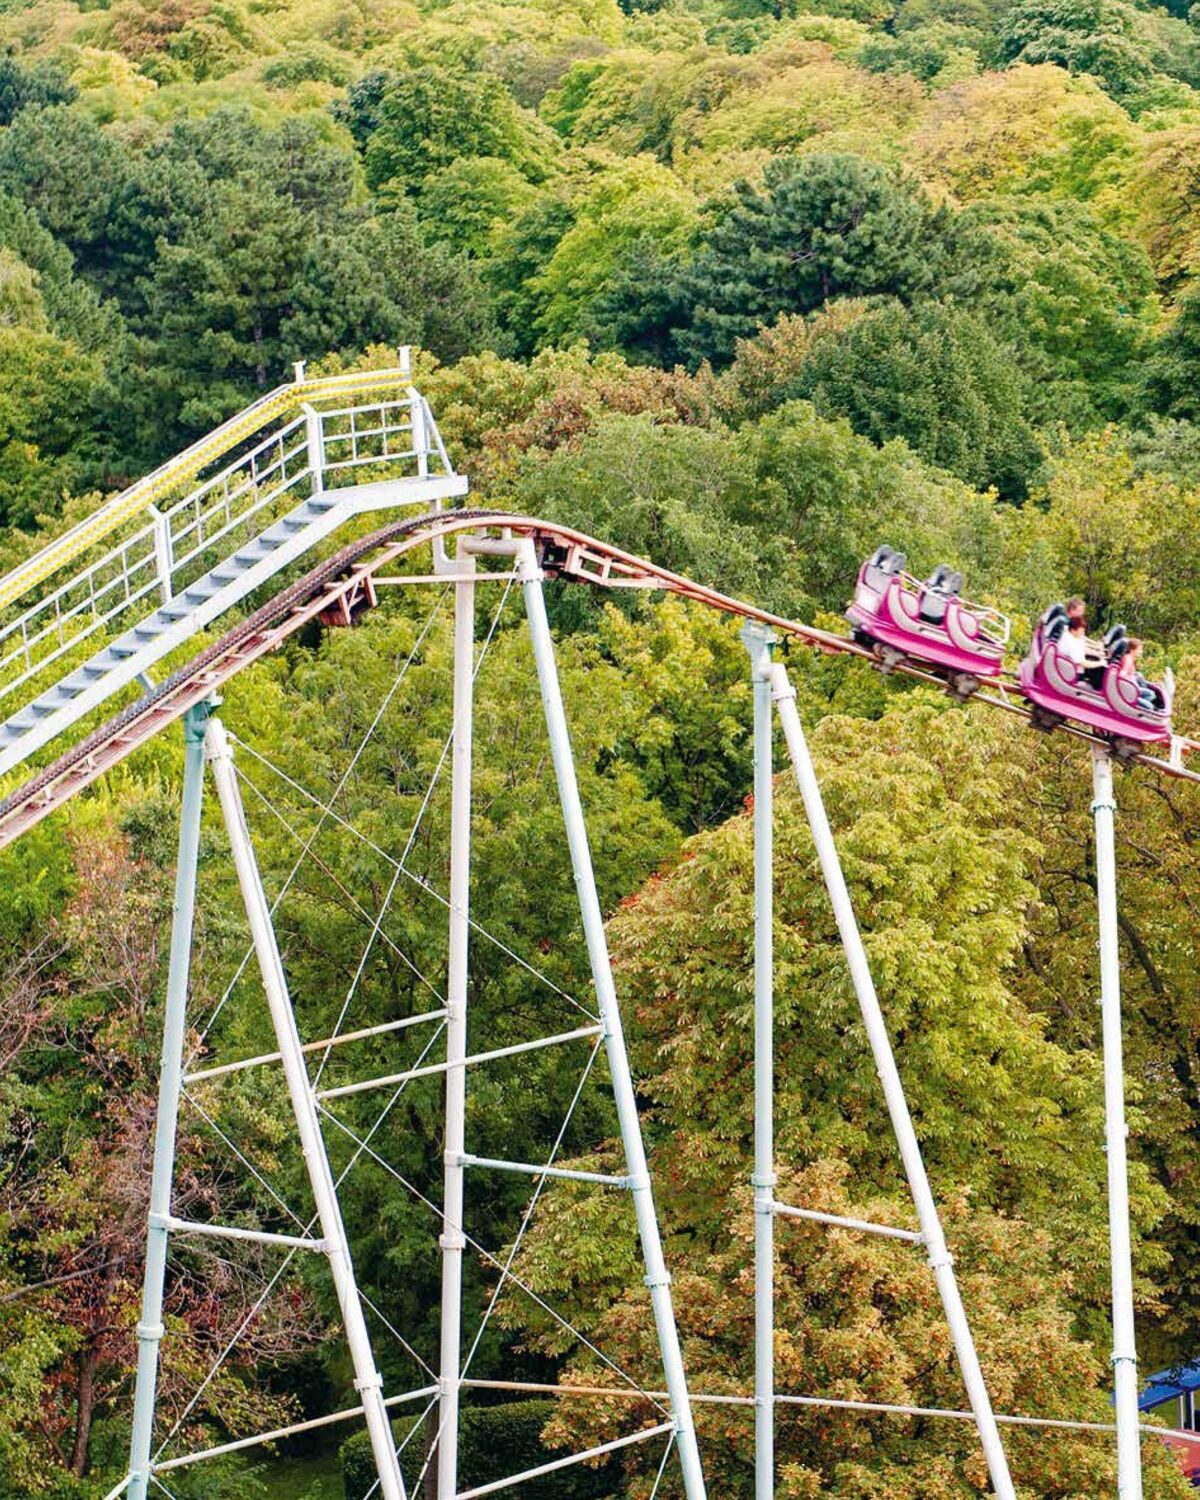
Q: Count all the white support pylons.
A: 7